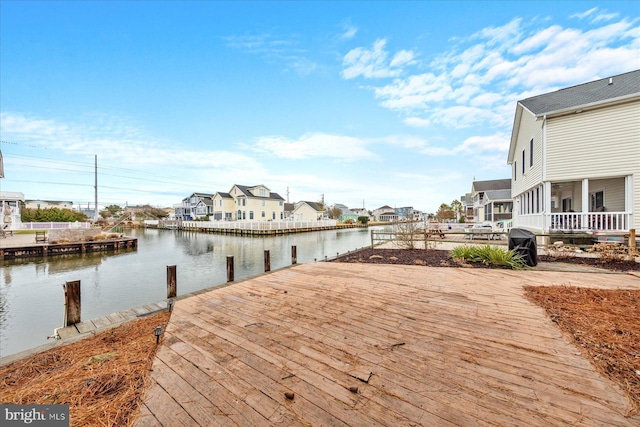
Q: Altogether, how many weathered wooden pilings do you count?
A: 5